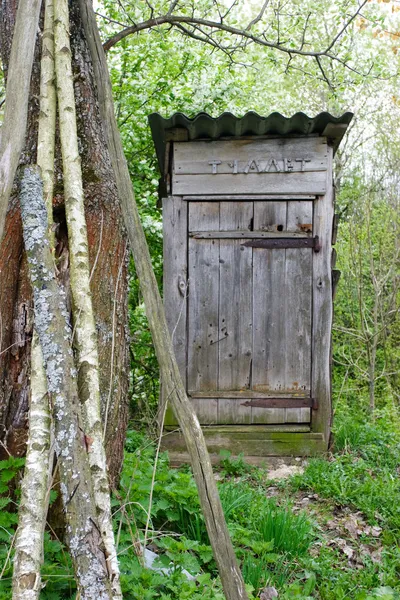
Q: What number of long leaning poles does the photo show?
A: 5